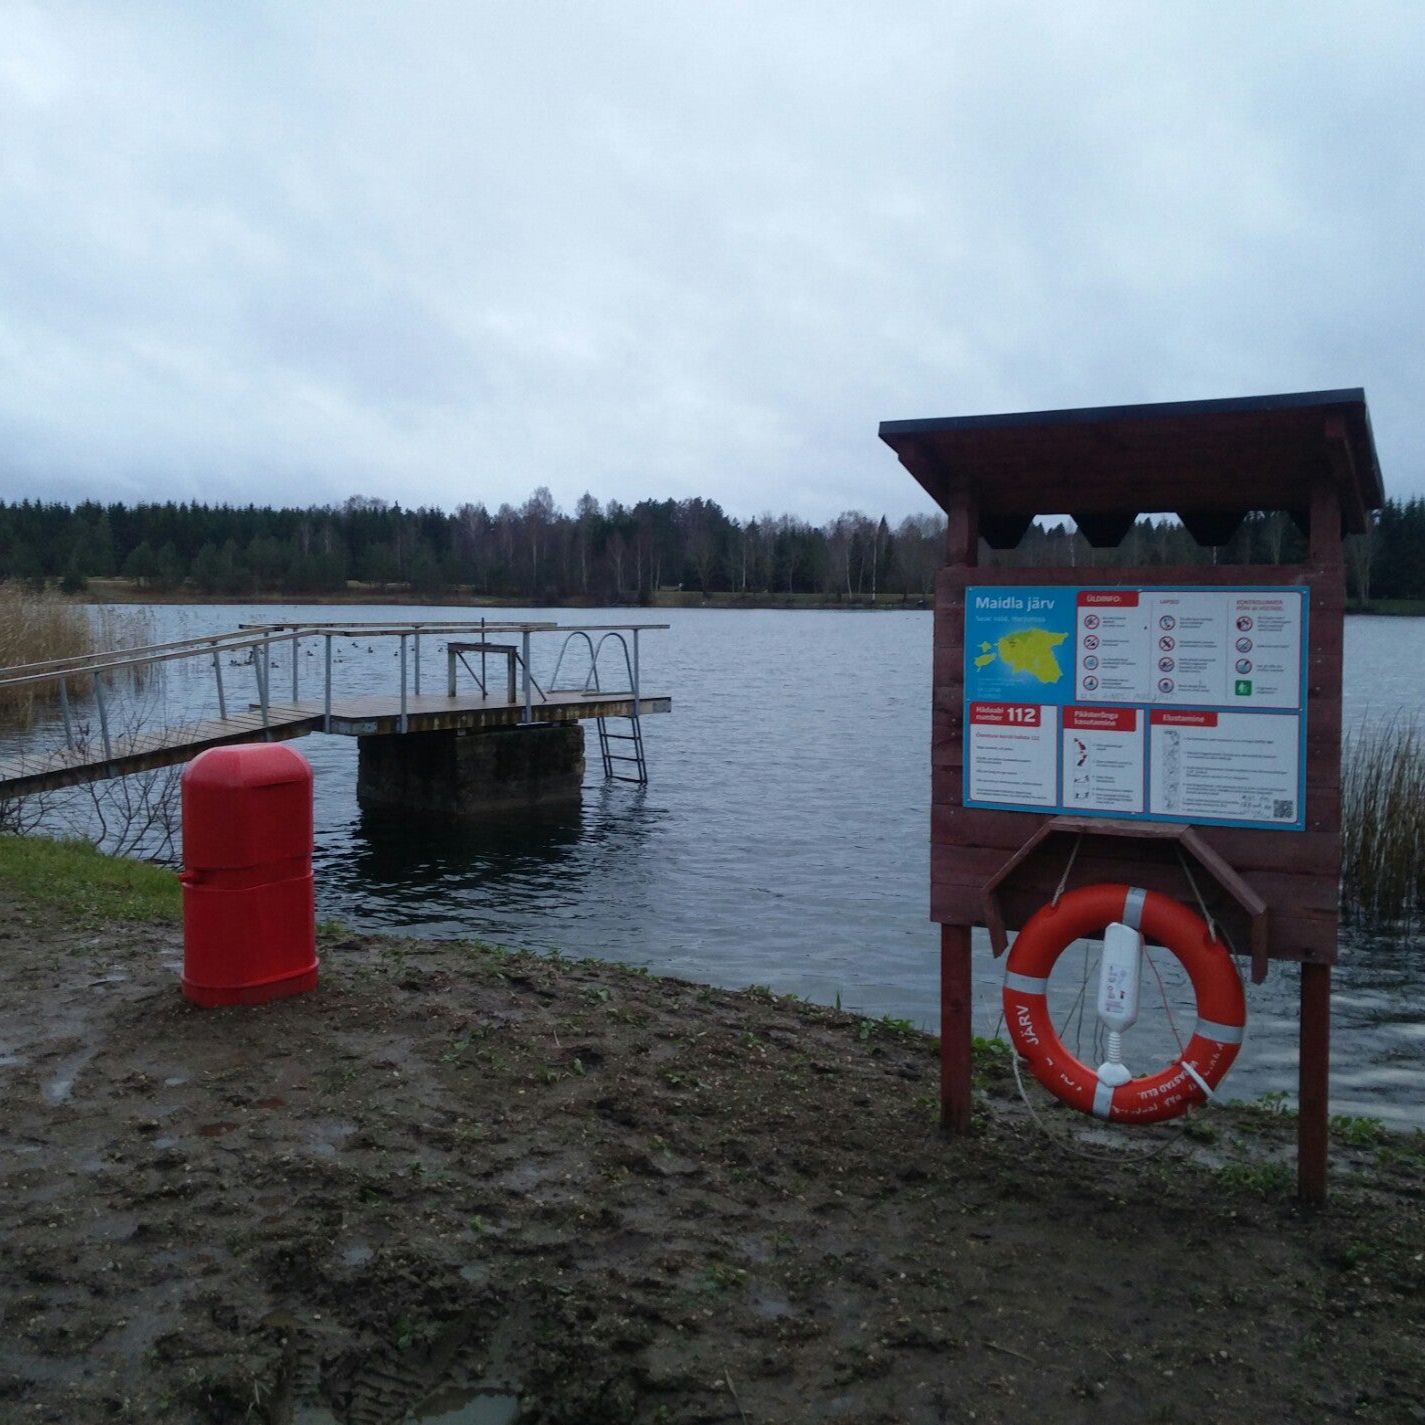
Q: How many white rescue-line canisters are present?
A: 1